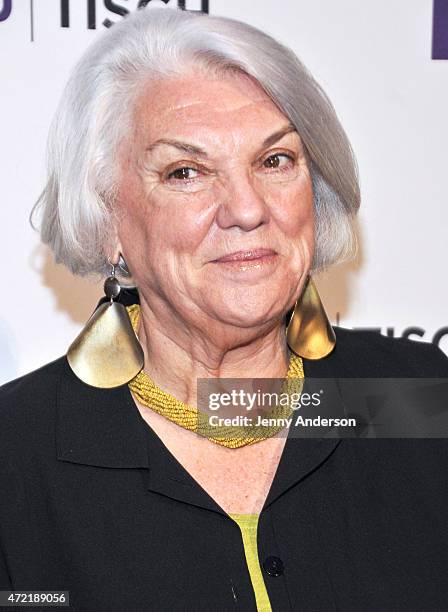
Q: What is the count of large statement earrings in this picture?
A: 2